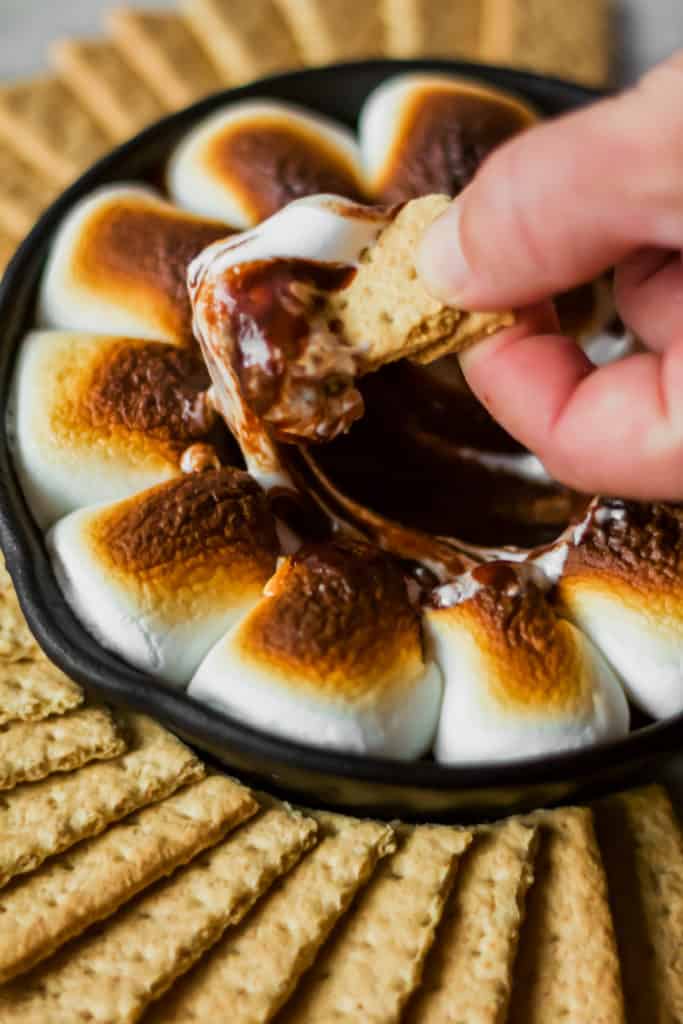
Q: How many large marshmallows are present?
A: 8